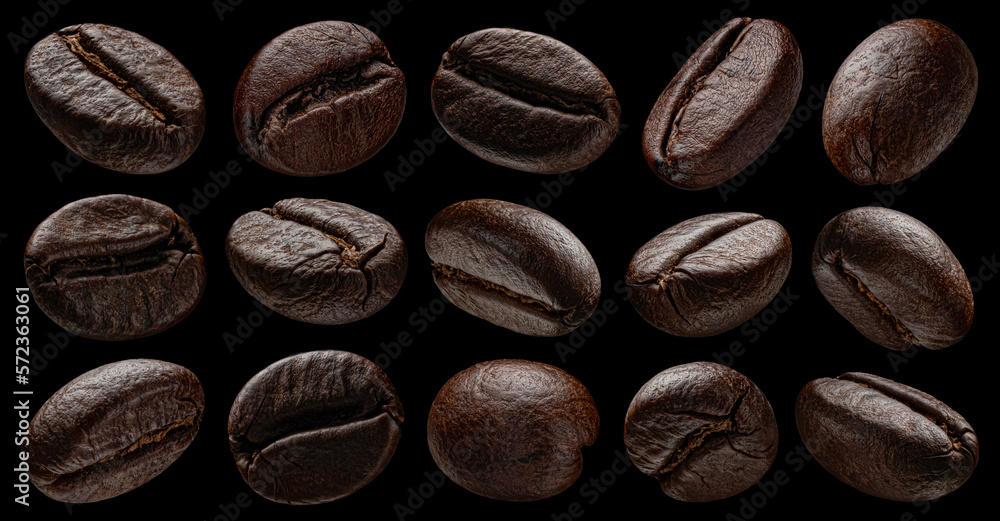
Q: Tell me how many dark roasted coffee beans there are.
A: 15